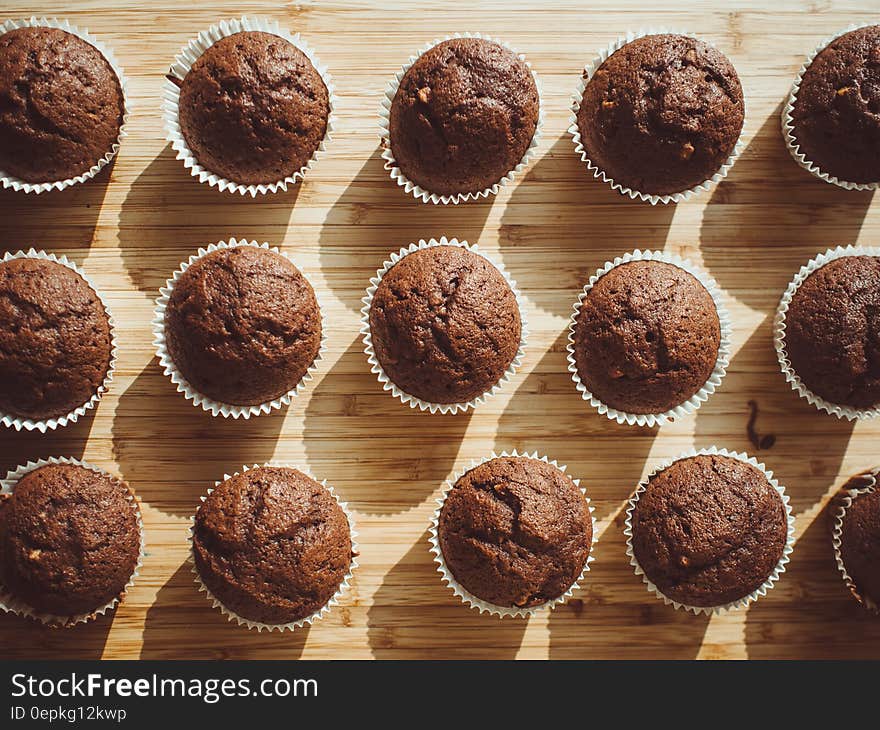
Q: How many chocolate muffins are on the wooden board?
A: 15